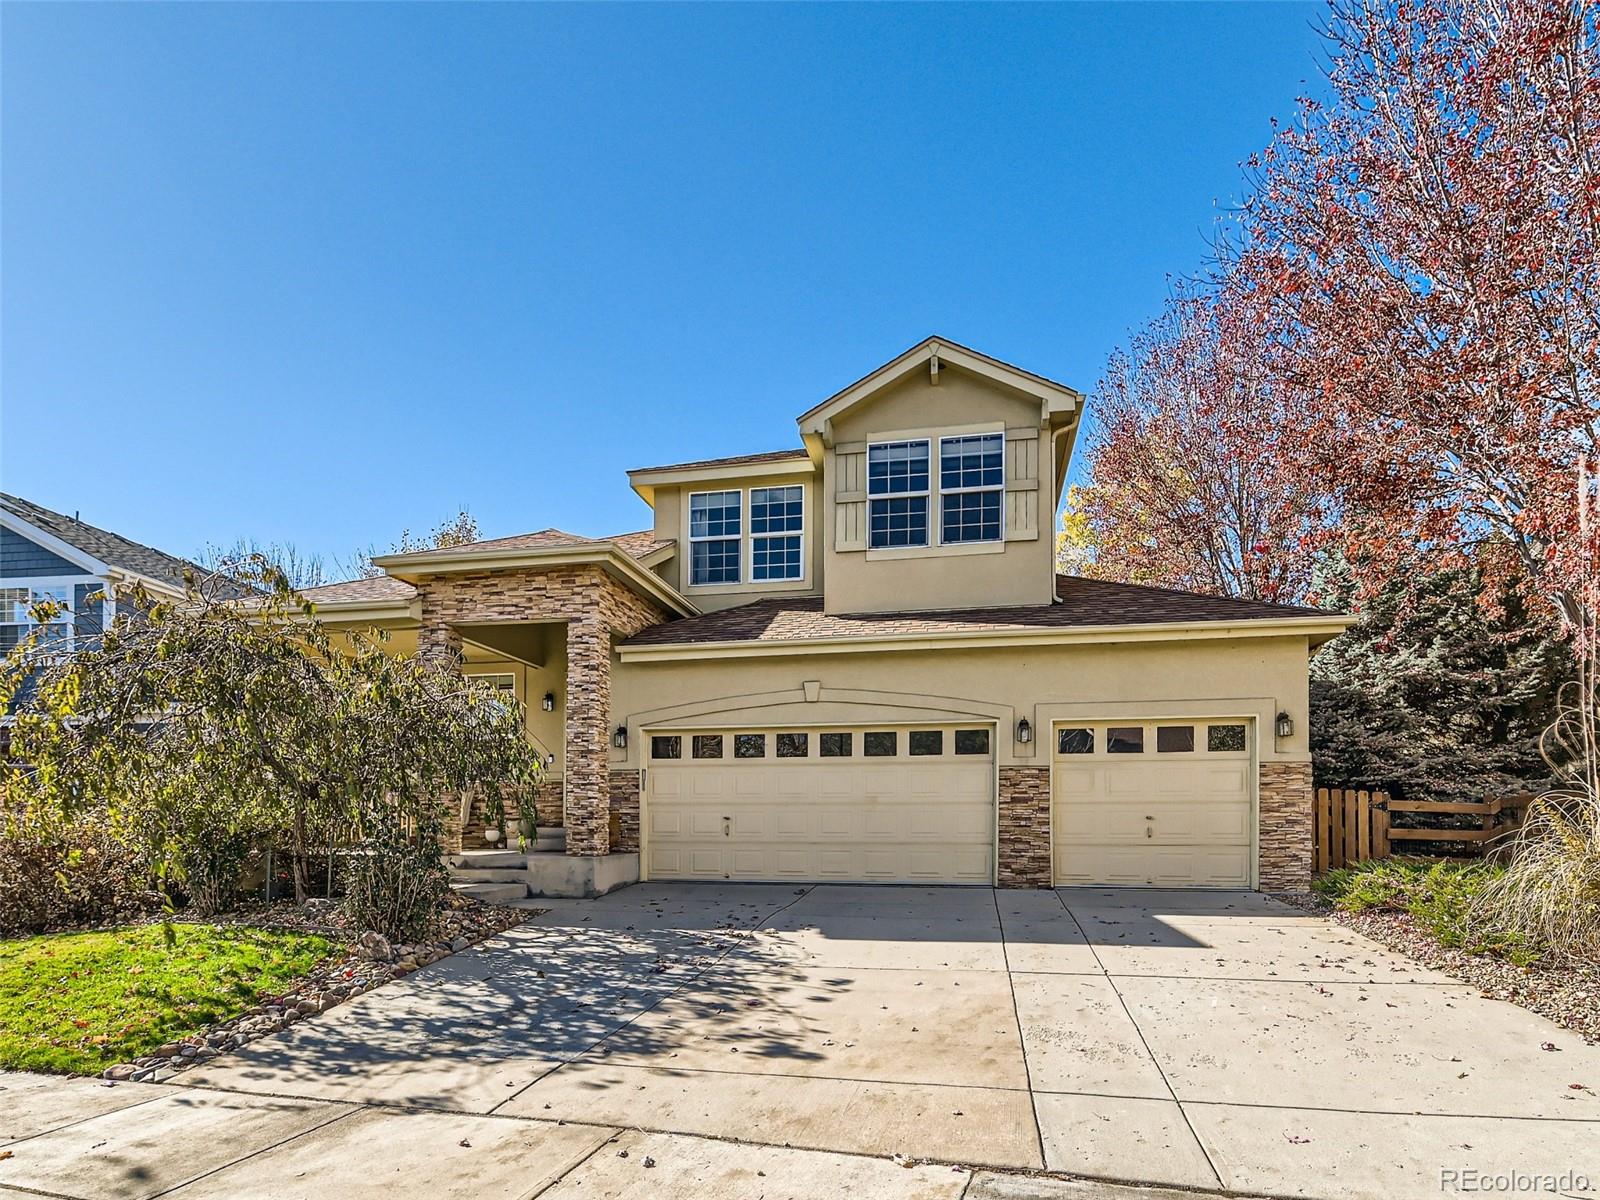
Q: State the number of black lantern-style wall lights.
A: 4